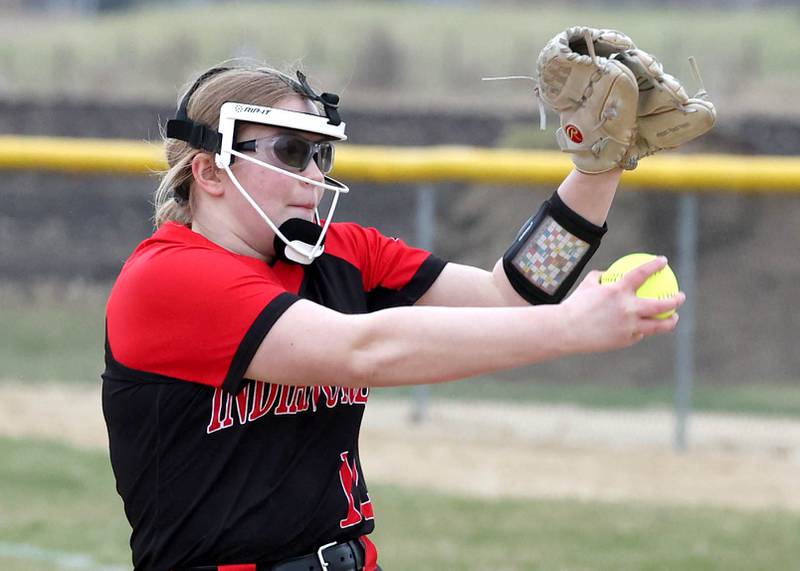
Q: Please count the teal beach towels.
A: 0